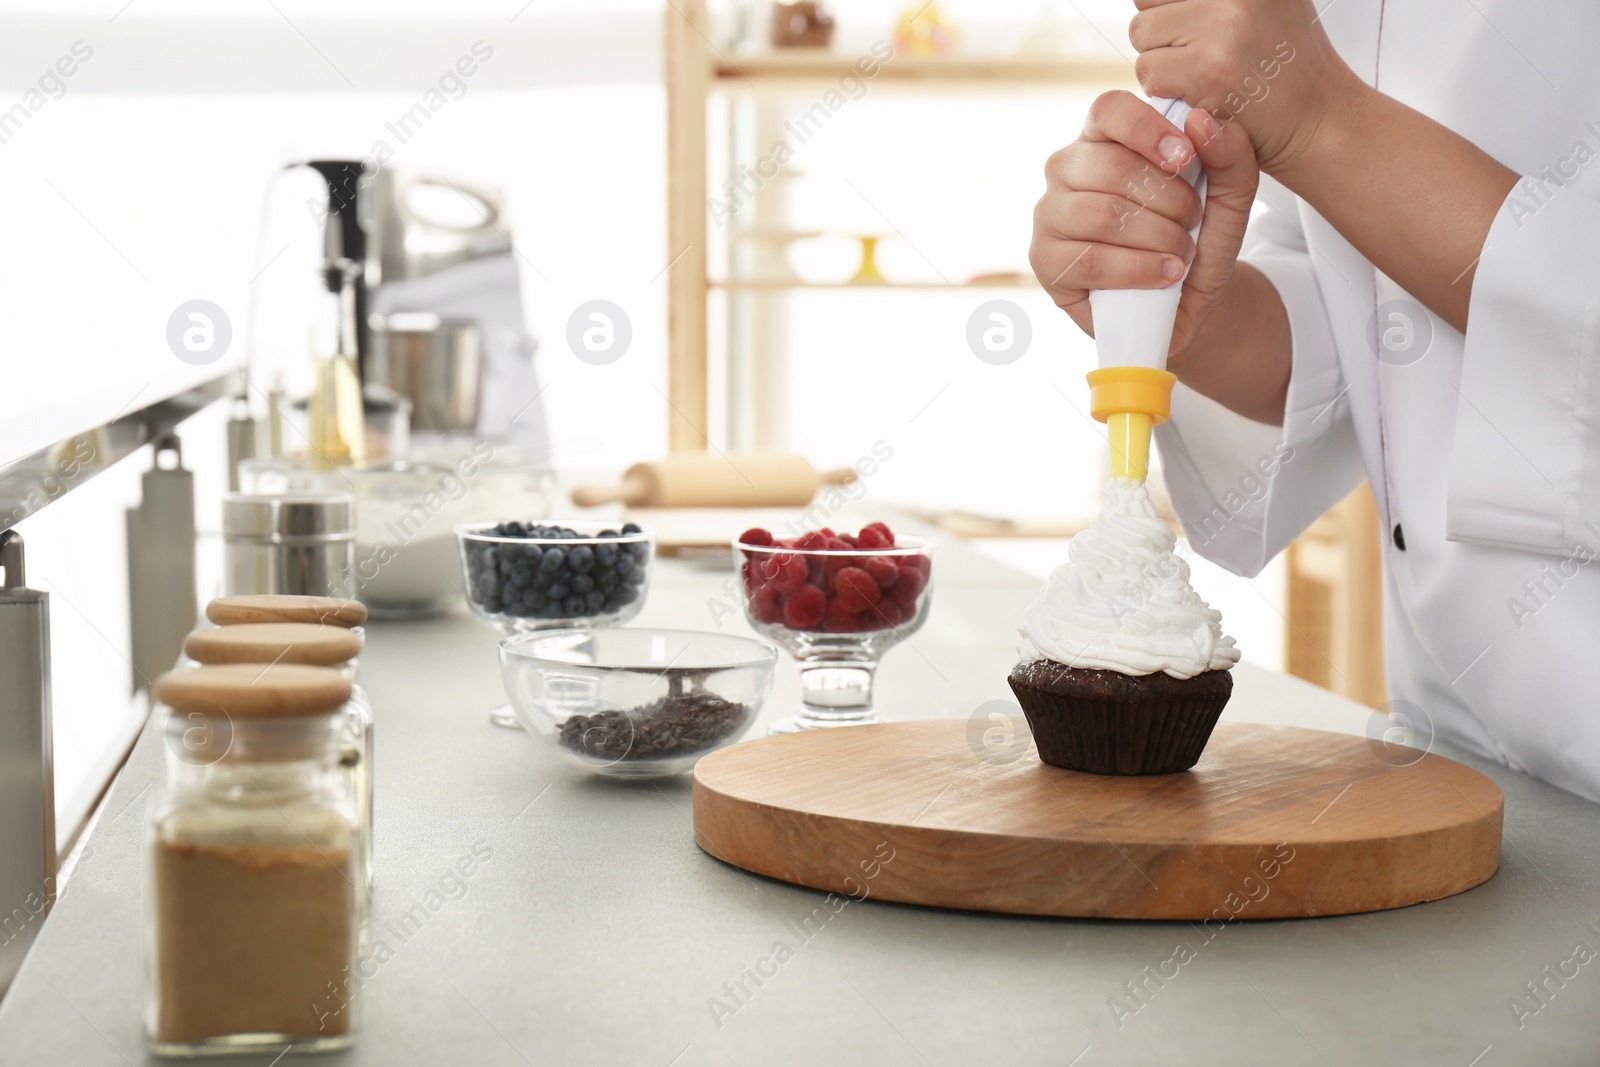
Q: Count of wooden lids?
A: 3